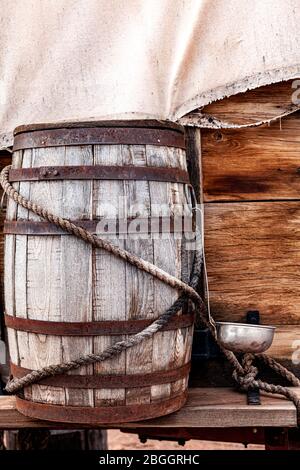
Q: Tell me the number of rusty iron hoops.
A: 6